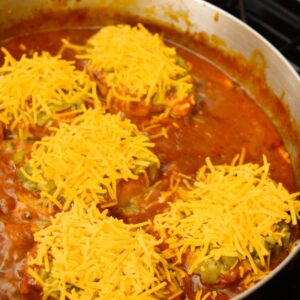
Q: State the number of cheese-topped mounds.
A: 5